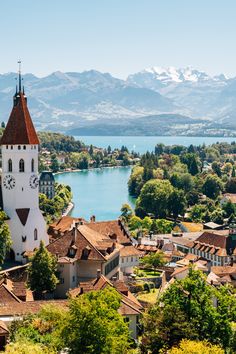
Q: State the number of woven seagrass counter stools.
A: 0